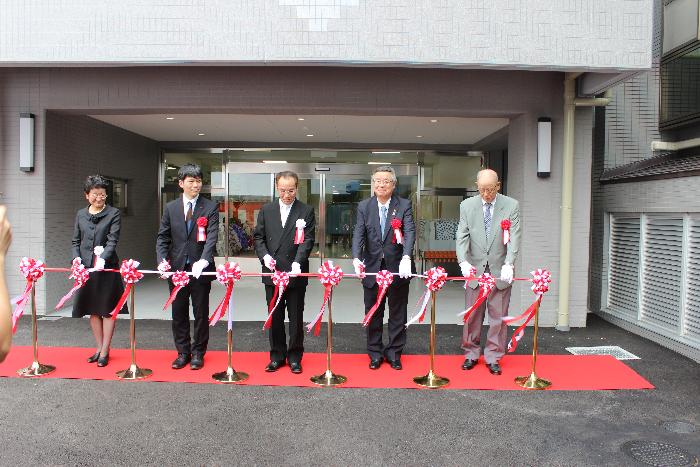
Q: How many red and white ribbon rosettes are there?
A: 11